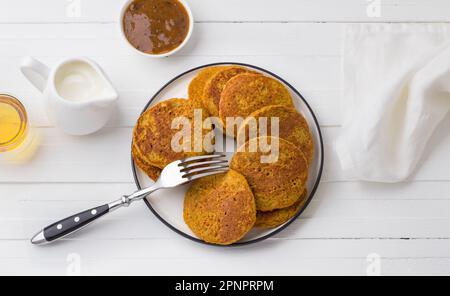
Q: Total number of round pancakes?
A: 9